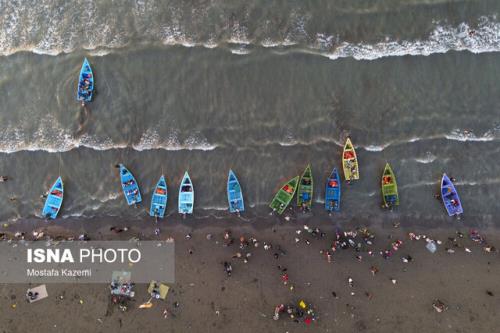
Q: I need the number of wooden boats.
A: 12